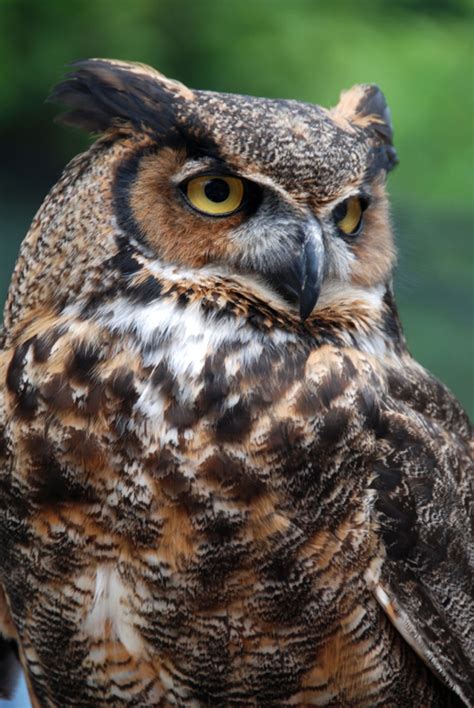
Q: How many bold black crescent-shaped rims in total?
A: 1